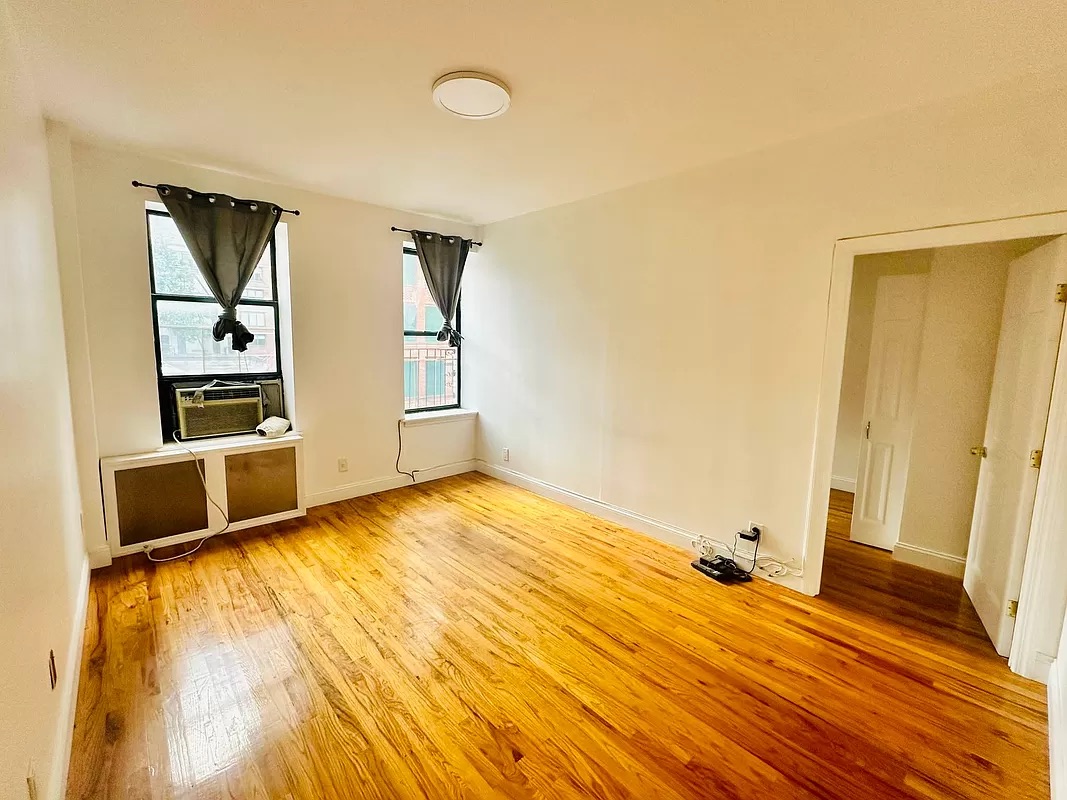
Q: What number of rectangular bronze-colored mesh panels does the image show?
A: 2